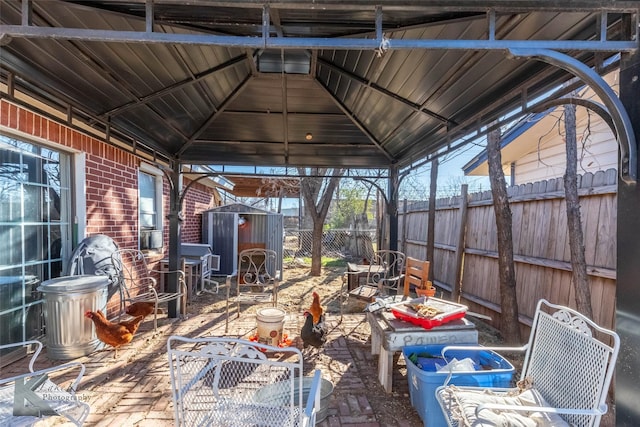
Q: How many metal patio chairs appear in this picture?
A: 6